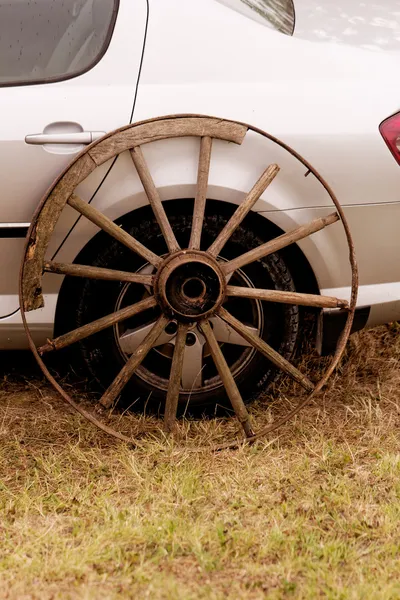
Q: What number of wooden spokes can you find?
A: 12